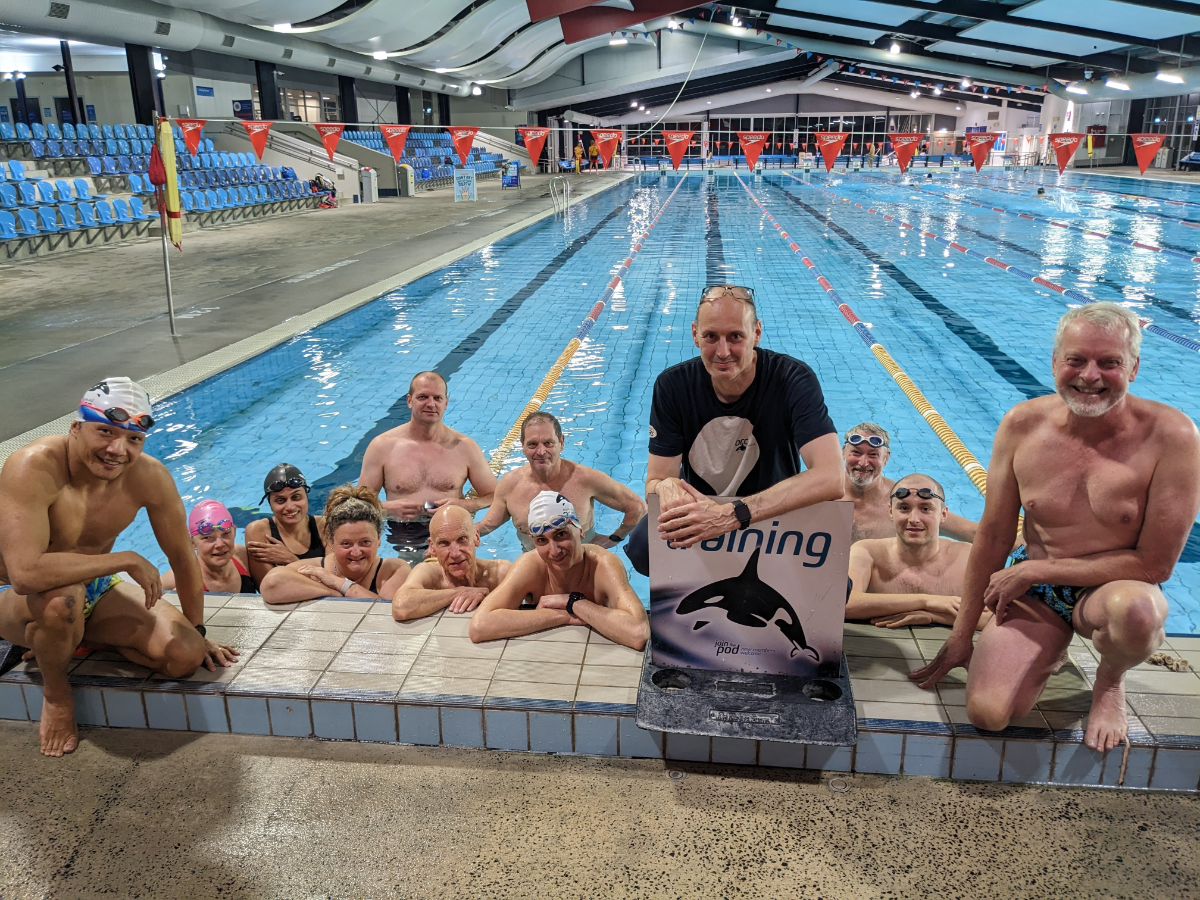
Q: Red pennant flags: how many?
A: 14